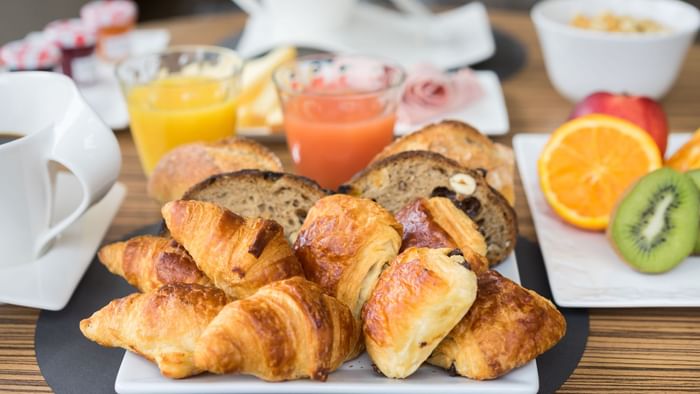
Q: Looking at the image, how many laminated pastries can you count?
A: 8